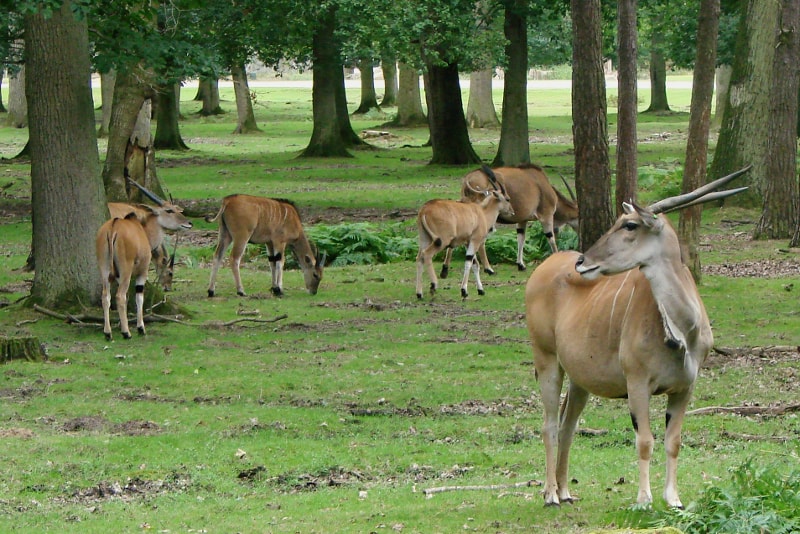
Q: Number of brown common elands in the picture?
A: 6